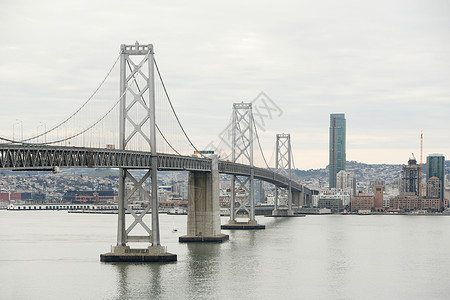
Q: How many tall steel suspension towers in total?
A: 3